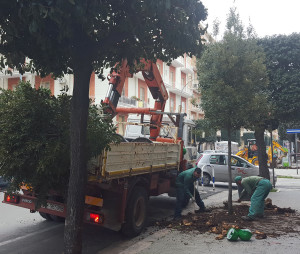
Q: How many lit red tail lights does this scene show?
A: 2